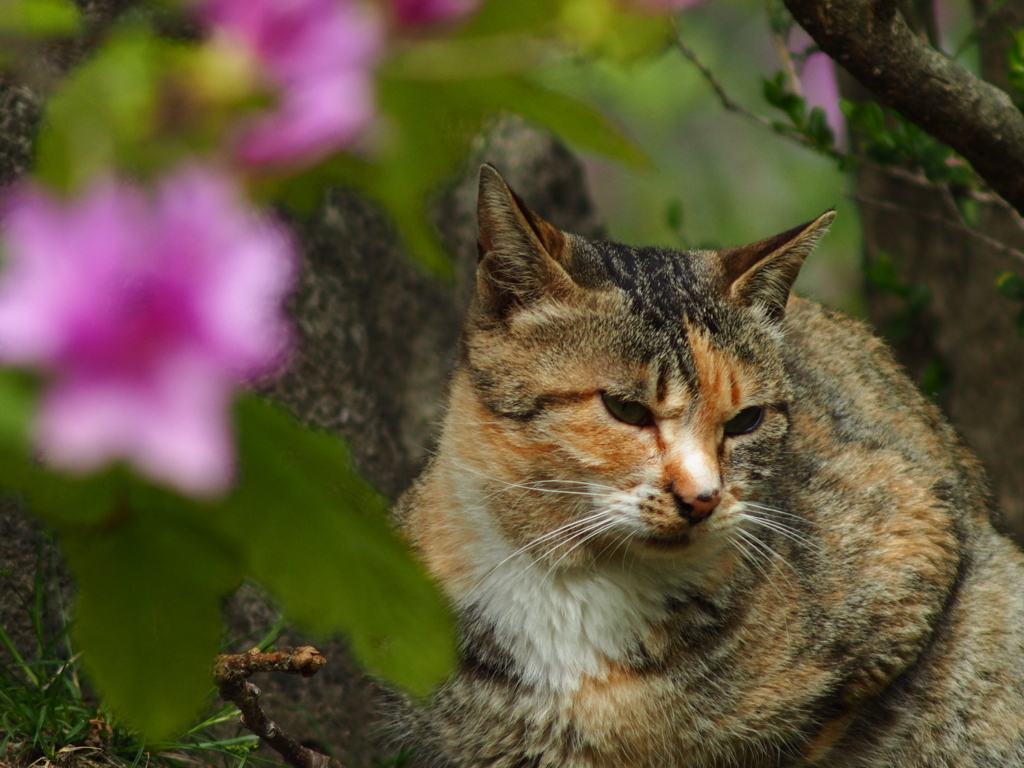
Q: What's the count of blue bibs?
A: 0